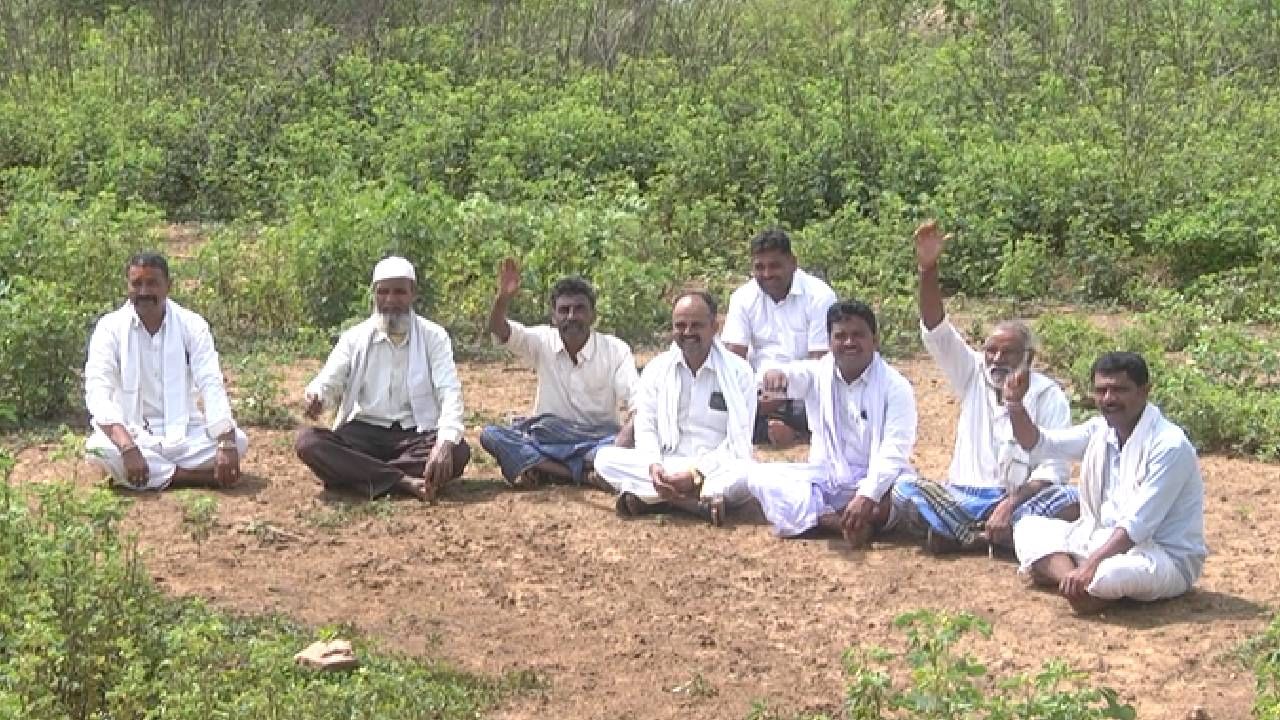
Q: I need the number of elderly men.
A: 2